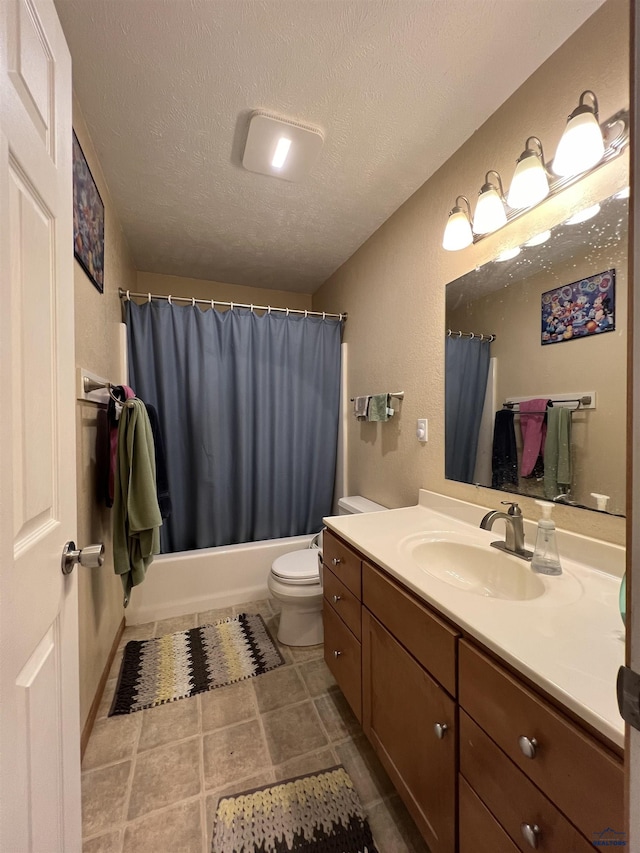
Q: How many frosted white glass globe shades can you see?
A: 4